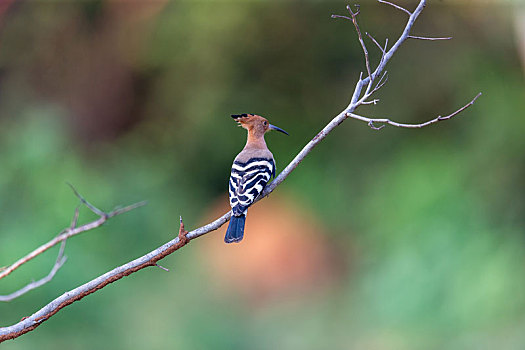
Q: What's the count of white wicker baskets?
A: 0